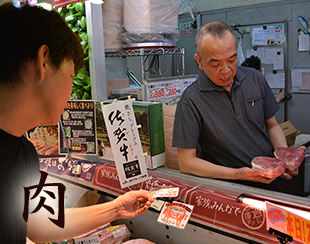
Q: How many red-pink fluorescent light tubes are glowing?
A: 1